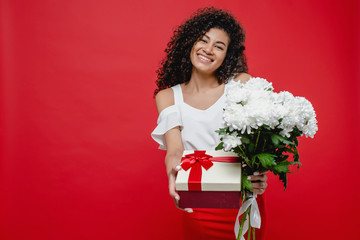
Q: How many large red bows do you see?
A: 1